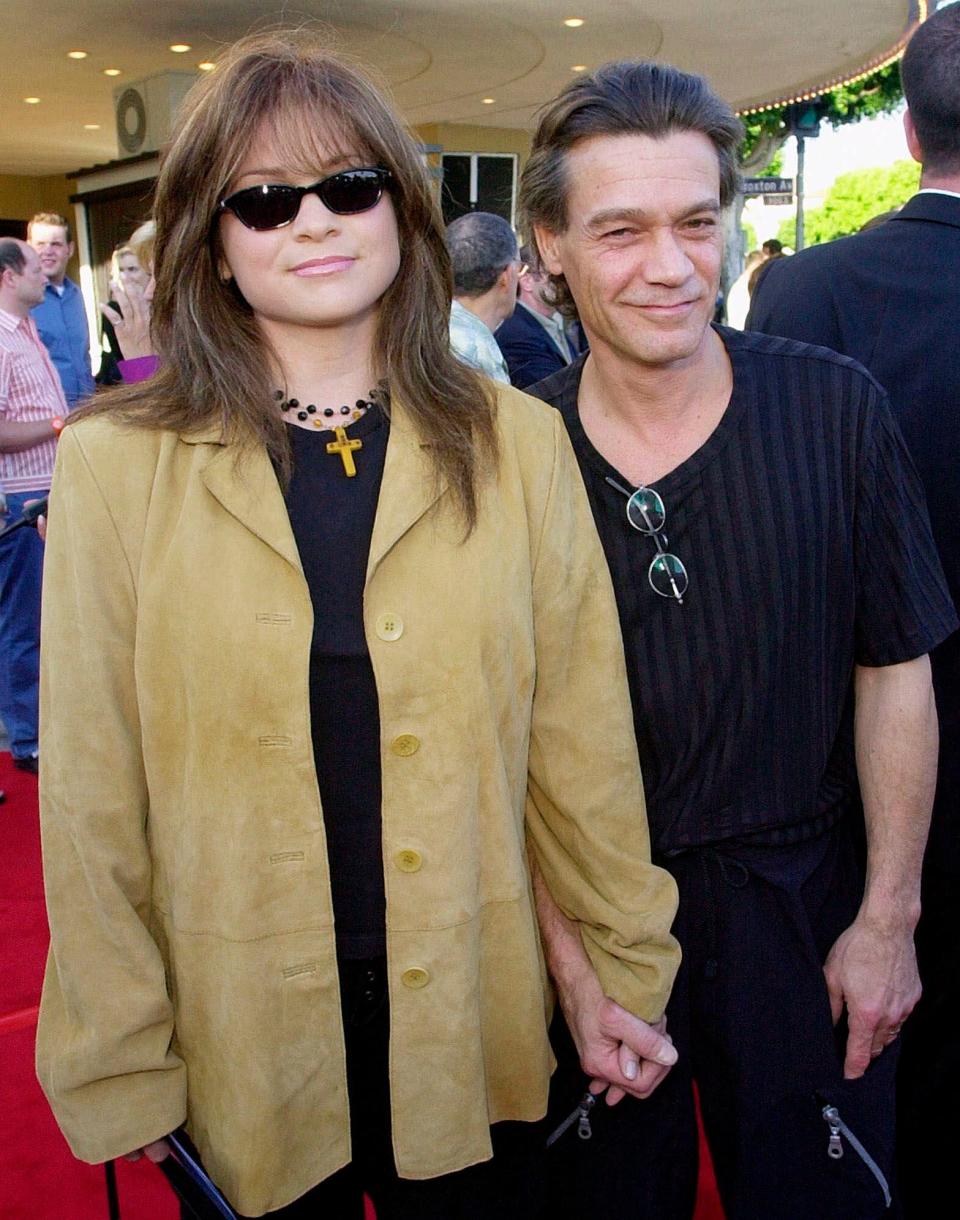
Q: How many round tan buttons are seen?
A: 4